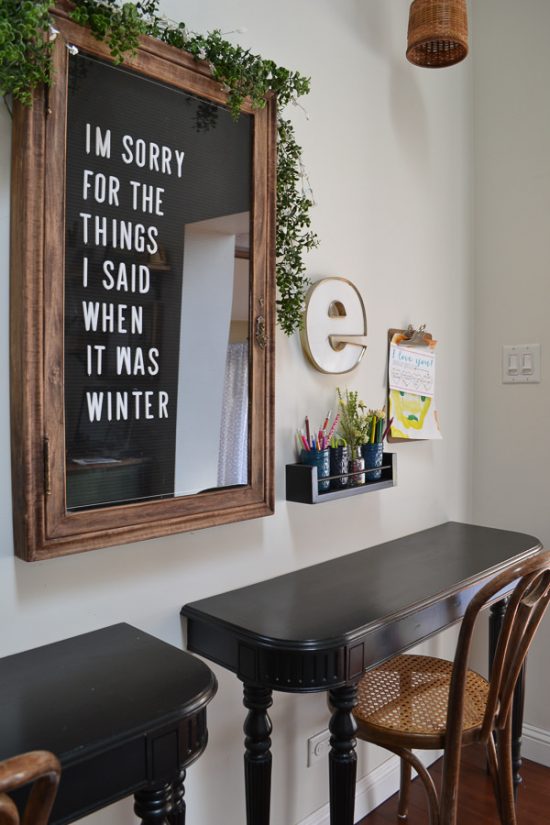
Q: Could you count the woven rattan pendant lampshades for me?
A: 1